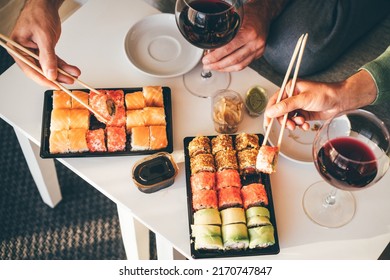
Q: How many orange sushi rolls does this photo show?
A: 12